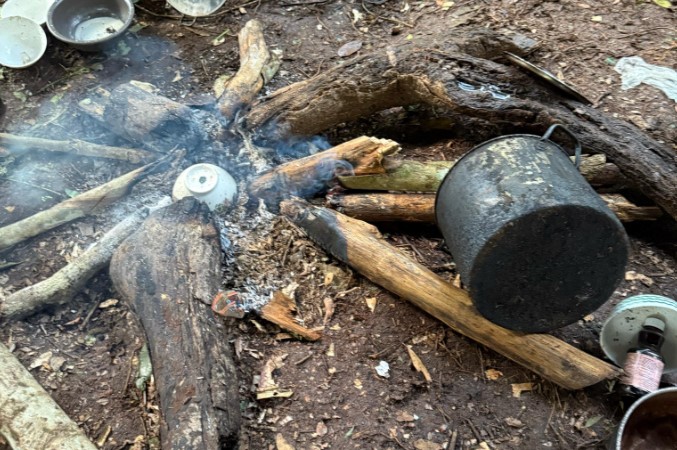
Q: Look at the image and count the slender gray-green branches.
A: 3